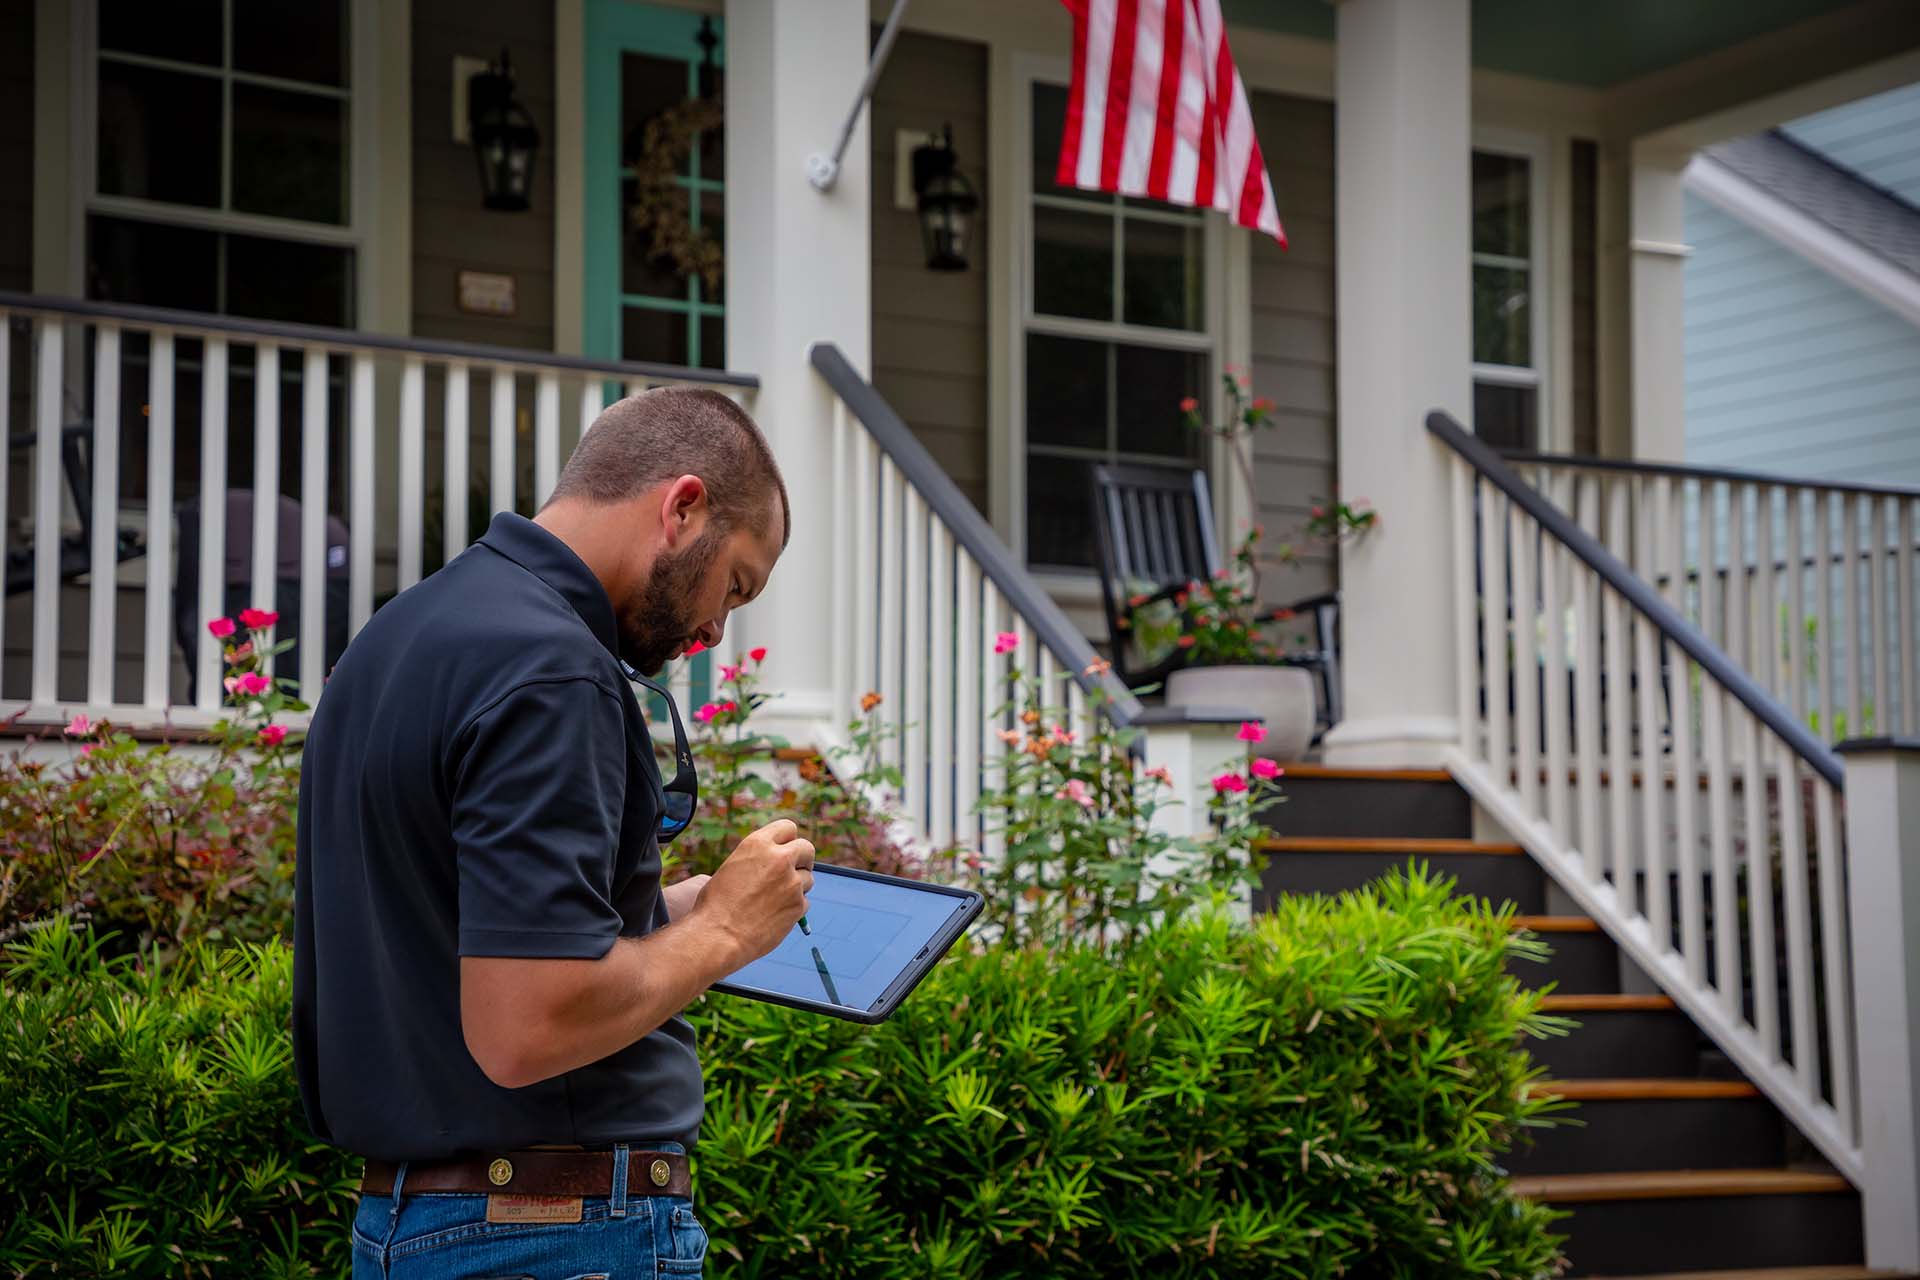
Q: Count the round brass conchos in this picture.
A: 2